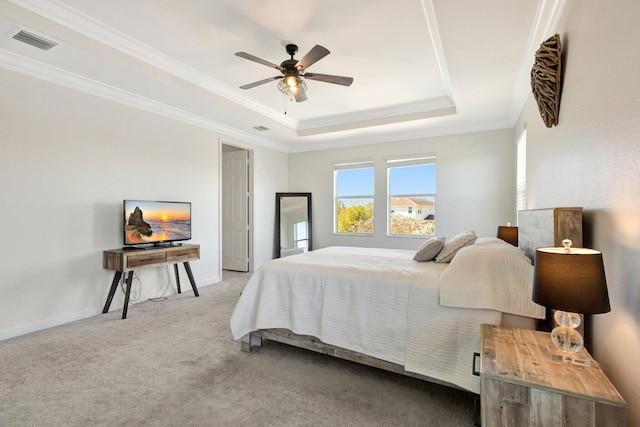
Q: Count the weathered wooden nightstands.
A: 1